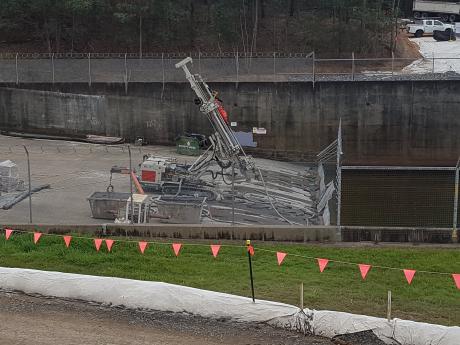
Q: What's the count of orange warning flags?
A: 14